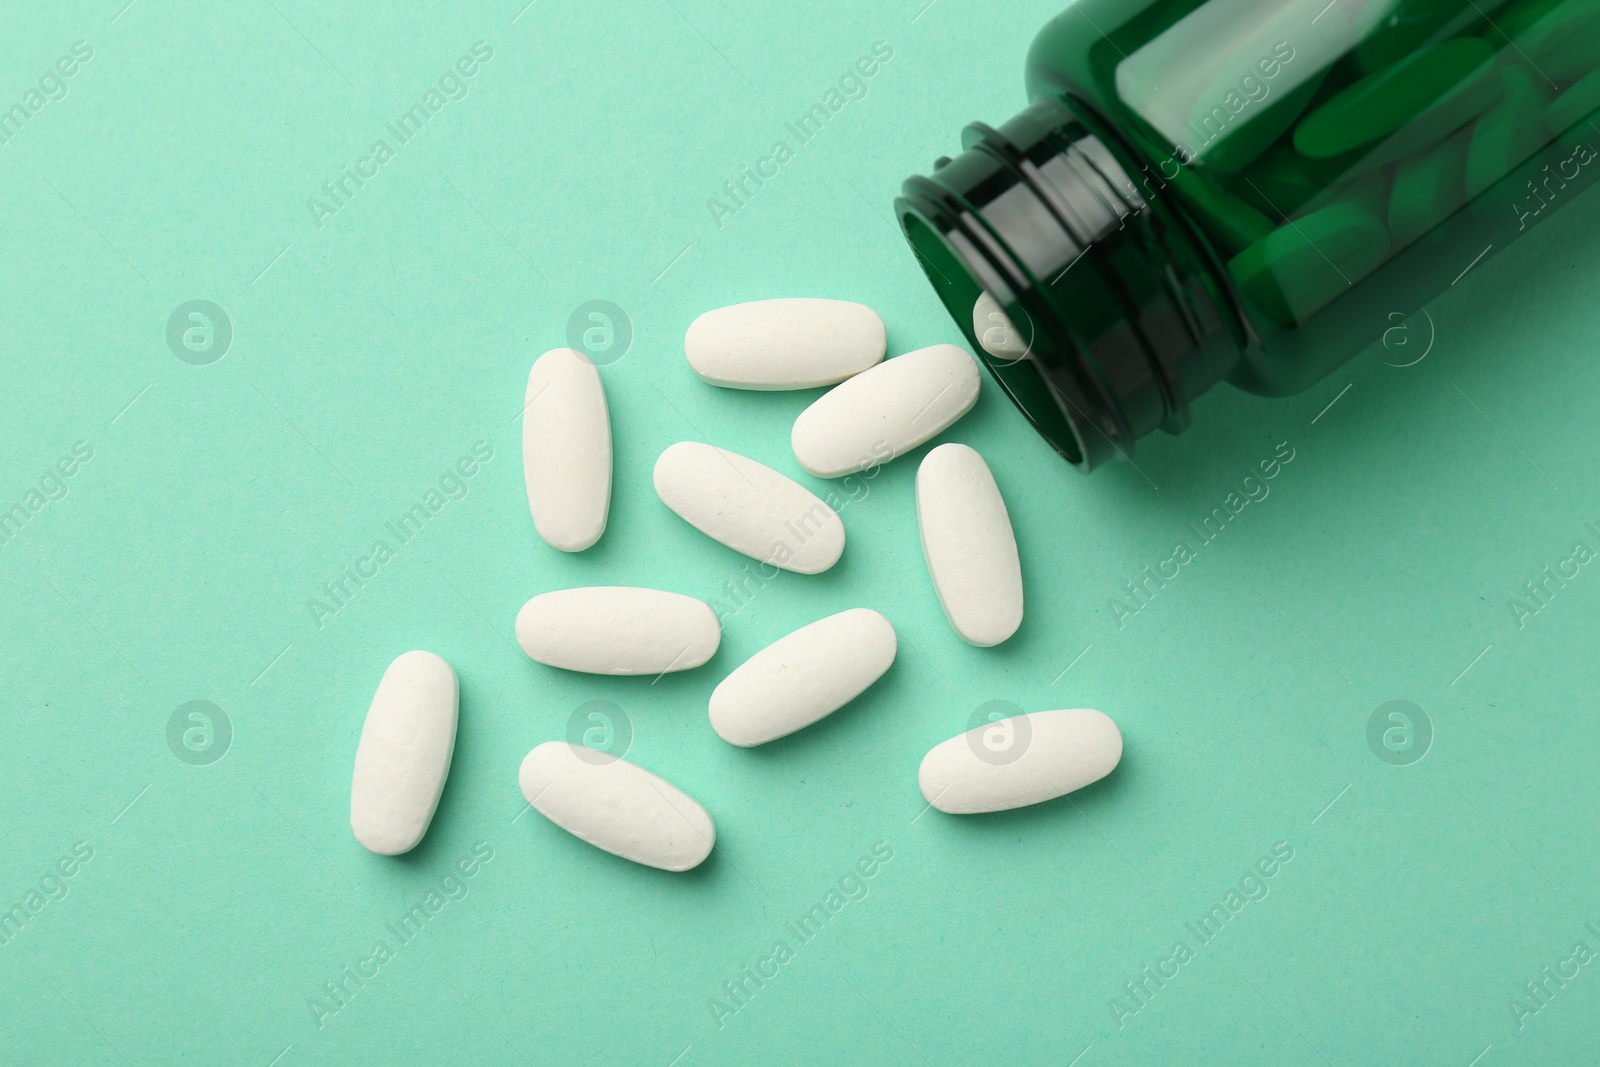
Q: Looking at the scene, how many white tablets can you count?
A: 11